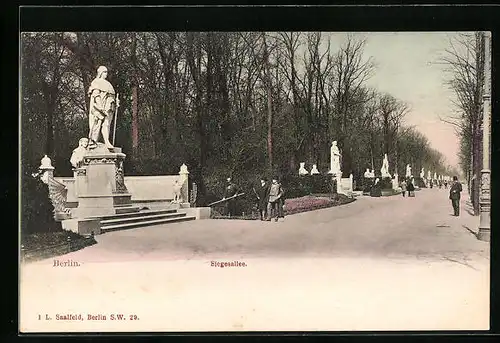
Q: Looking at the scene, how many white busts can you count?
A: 5